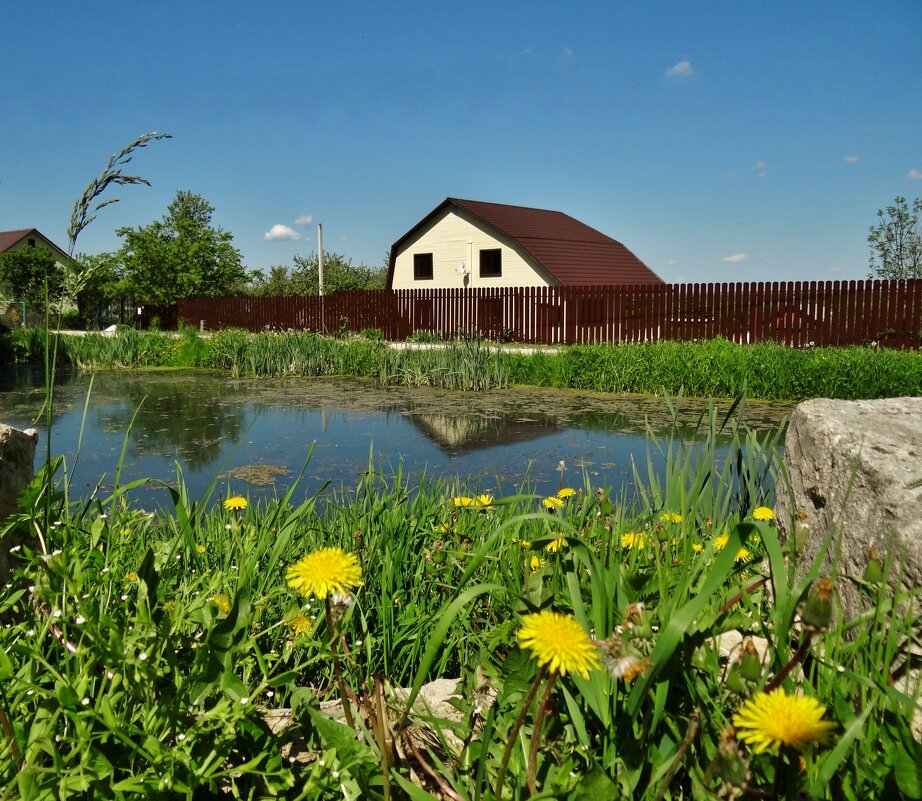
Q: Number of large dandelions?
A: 3